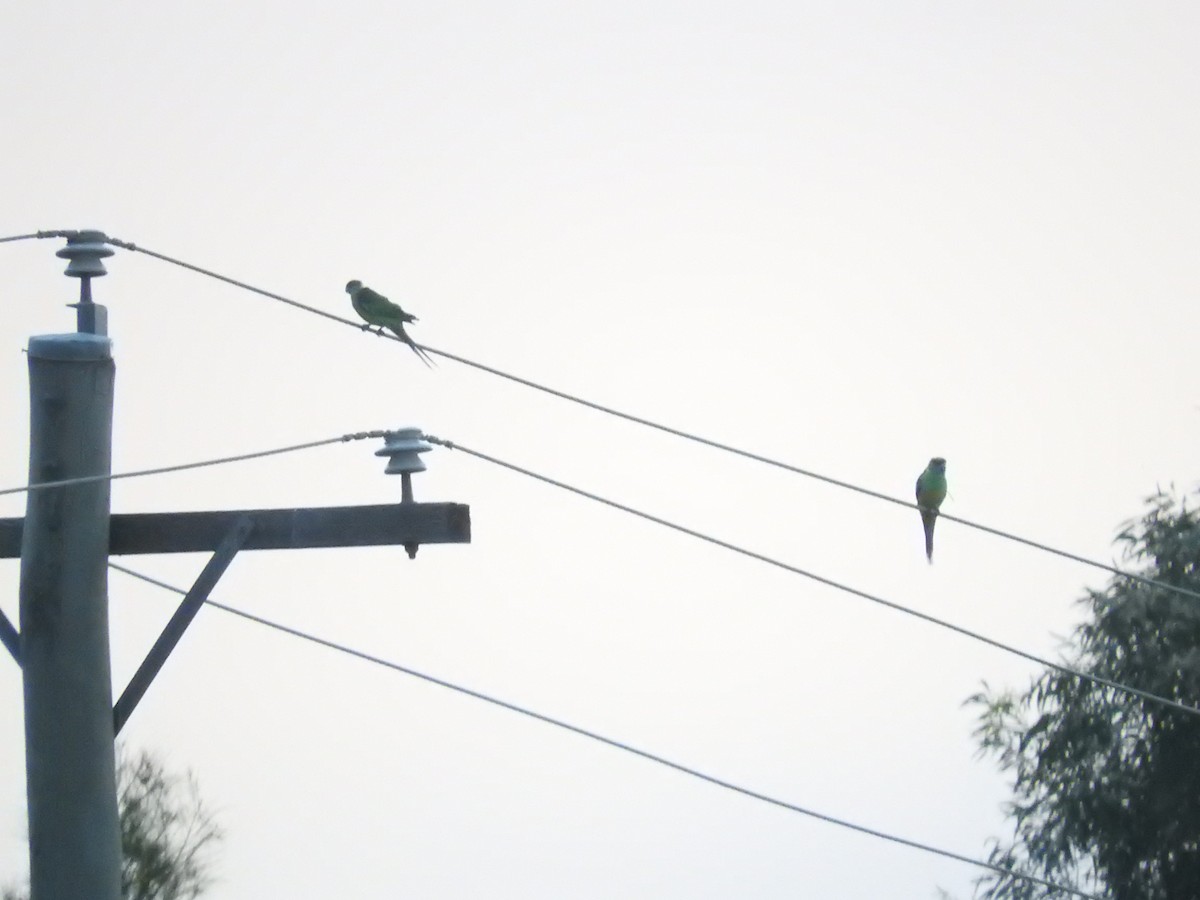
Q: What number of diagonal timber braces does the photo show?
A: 2